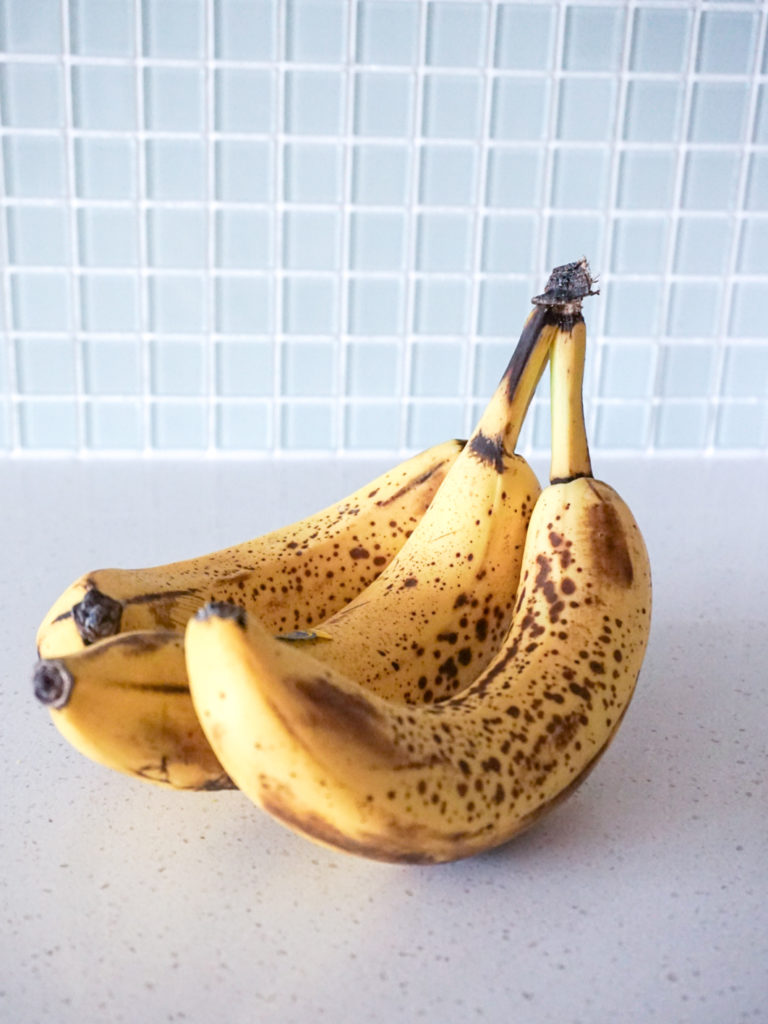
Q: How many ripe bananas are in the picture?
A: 3